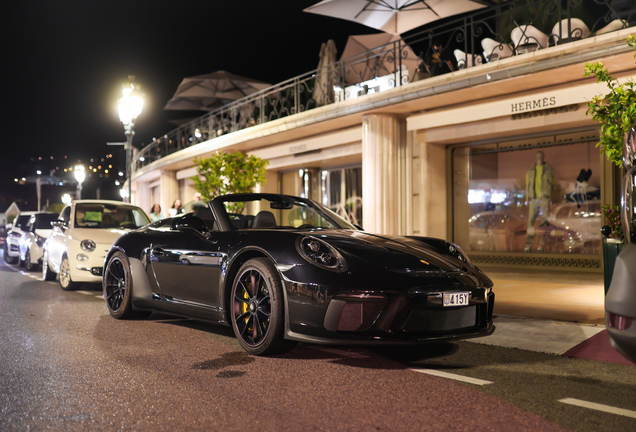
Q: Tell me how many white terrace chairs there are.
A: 5